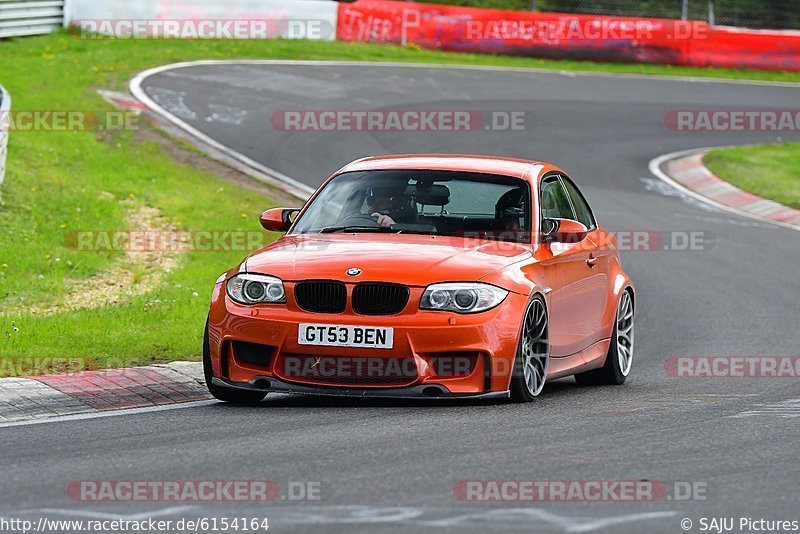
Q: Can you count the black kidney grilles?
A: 2